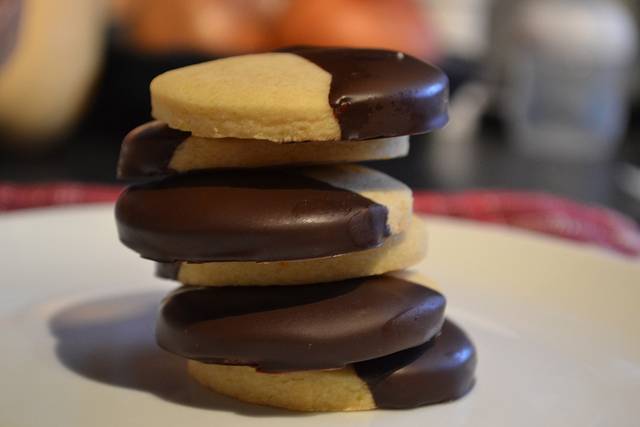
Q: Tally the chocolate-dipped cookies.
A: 6